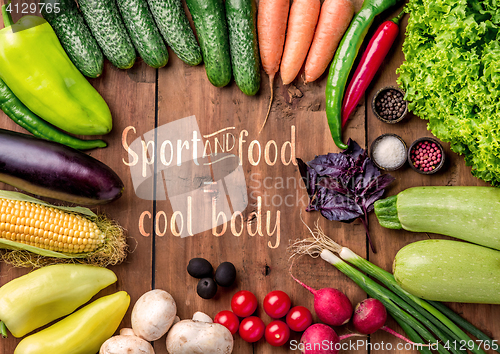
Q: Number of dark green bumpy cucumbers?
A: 6